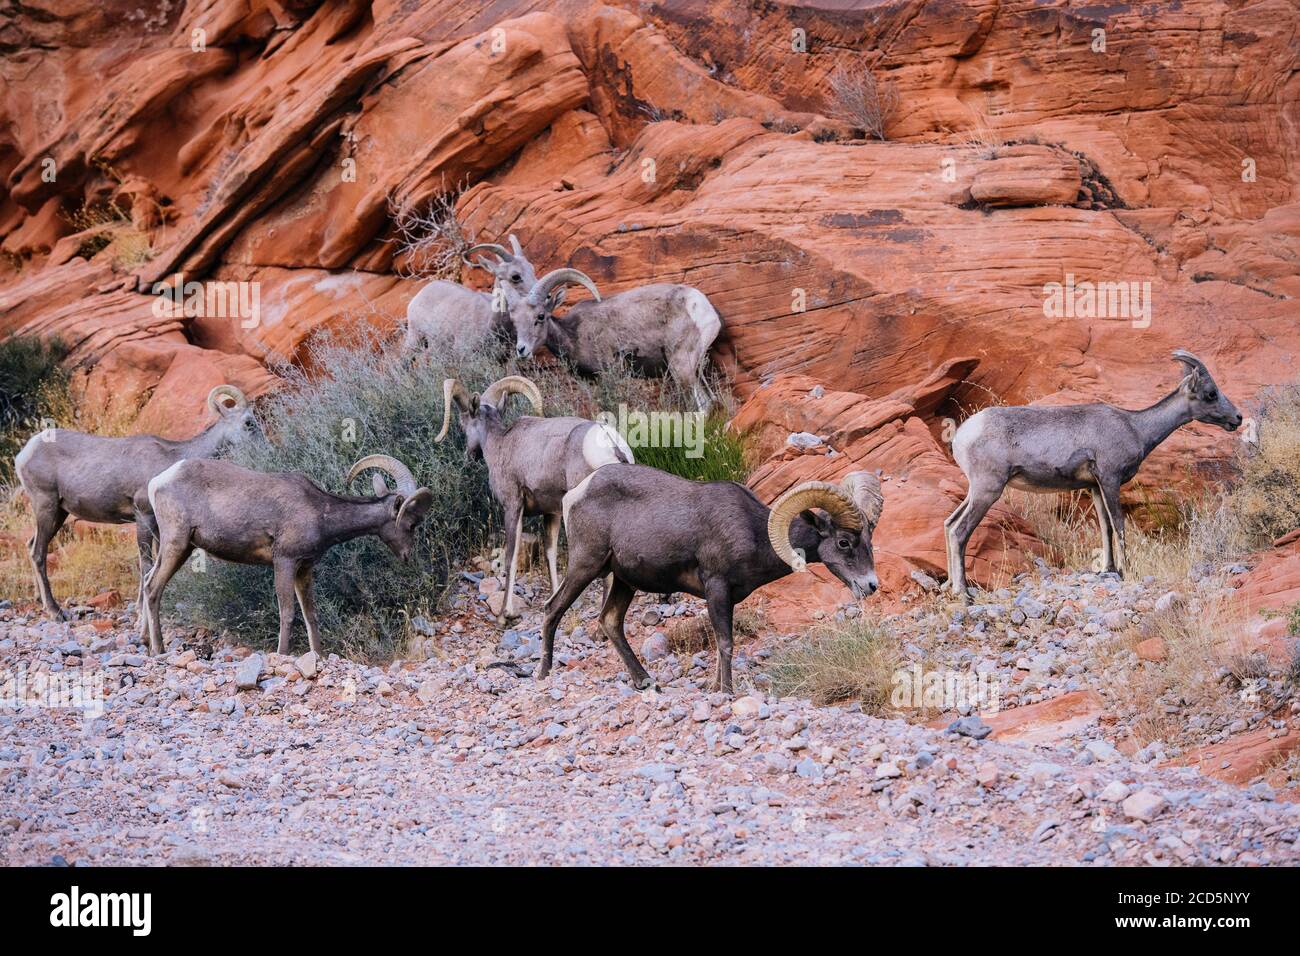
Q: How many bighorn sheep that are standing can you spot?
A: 7